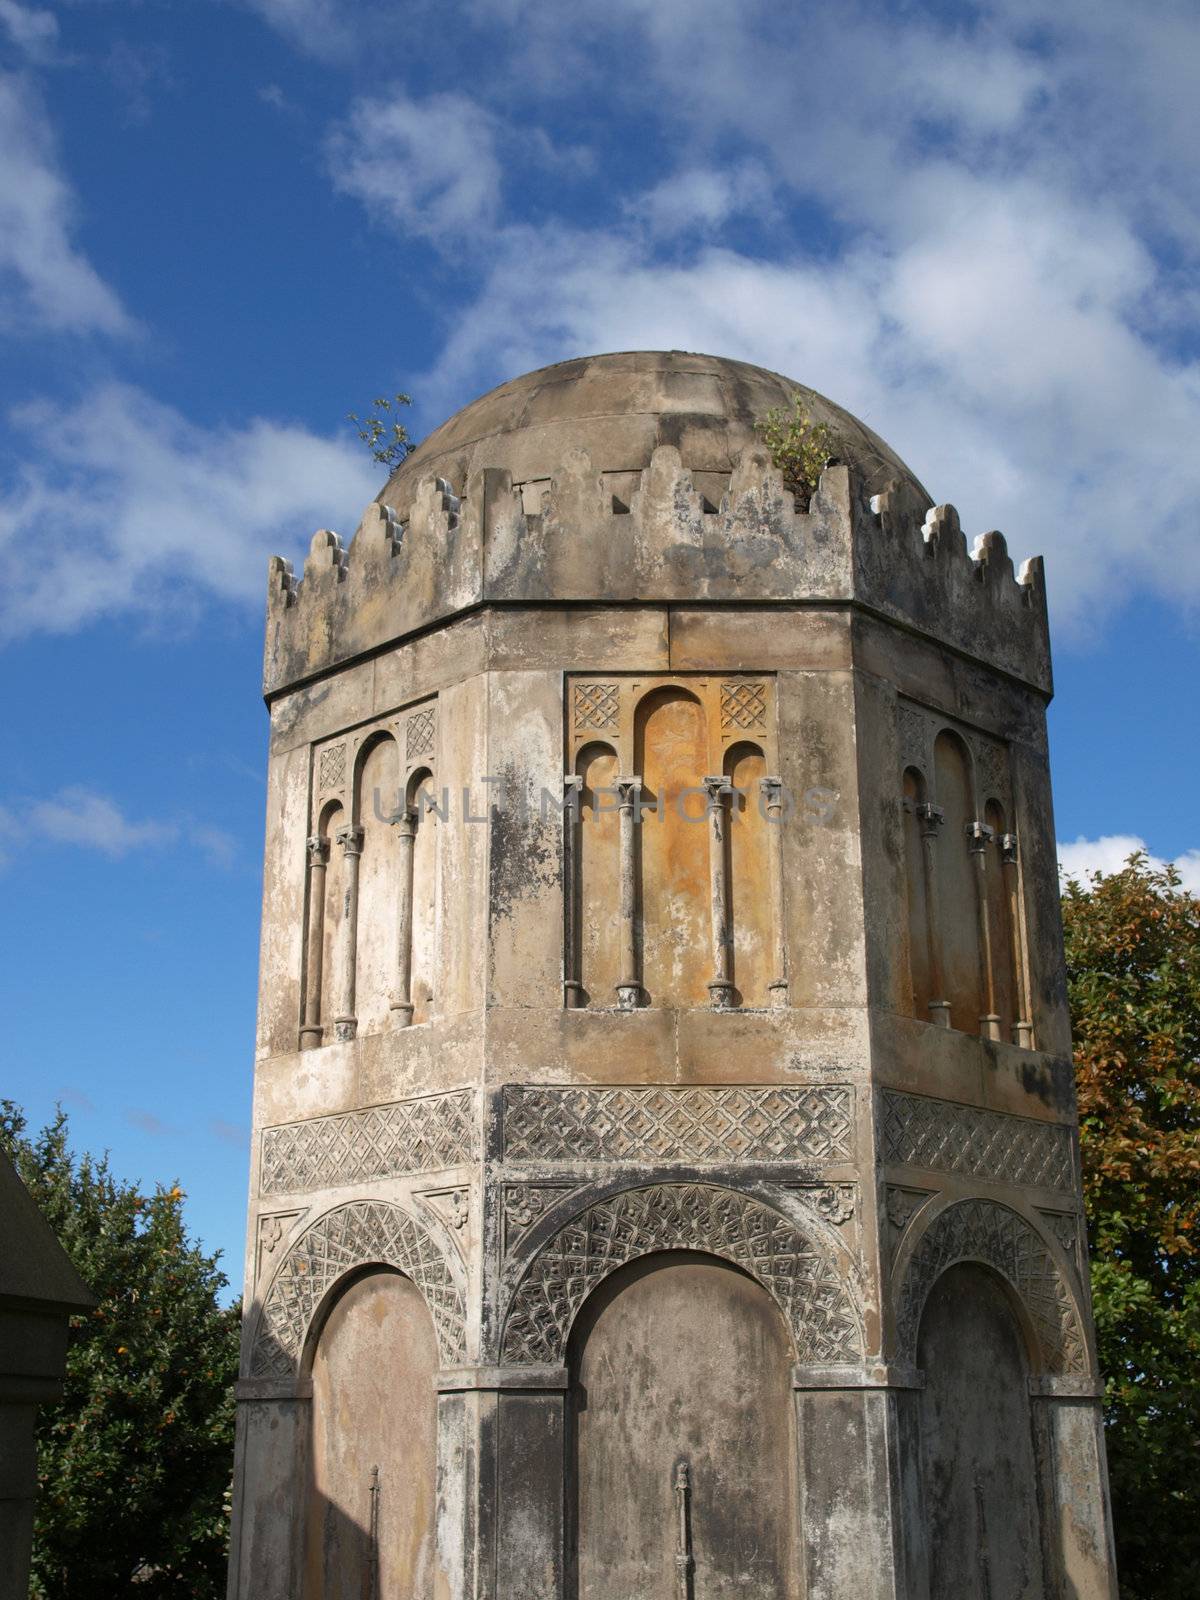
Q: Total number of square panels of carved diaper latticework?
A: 6